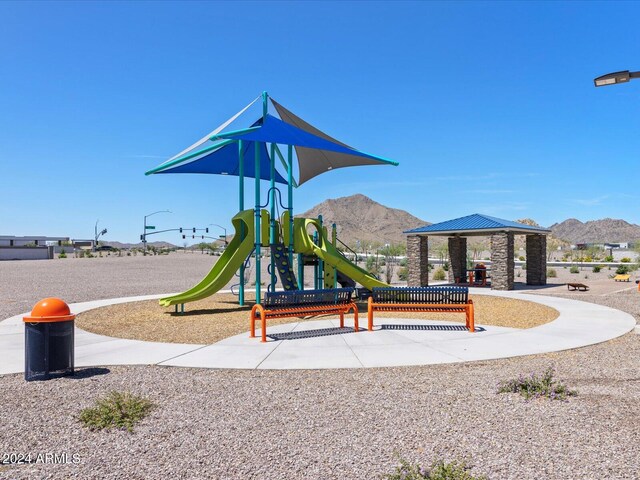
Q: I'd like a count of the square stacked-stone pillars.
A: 4